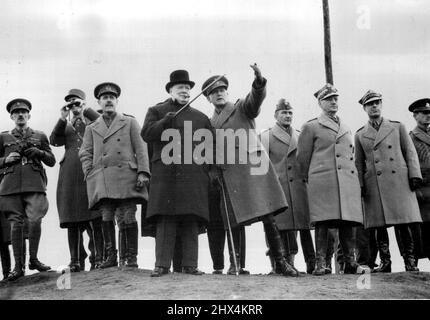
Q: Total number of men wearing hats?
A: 9